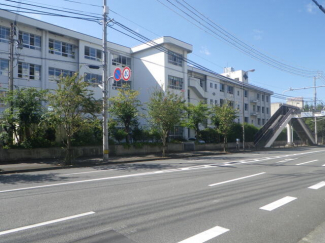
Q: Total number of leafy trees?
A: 6